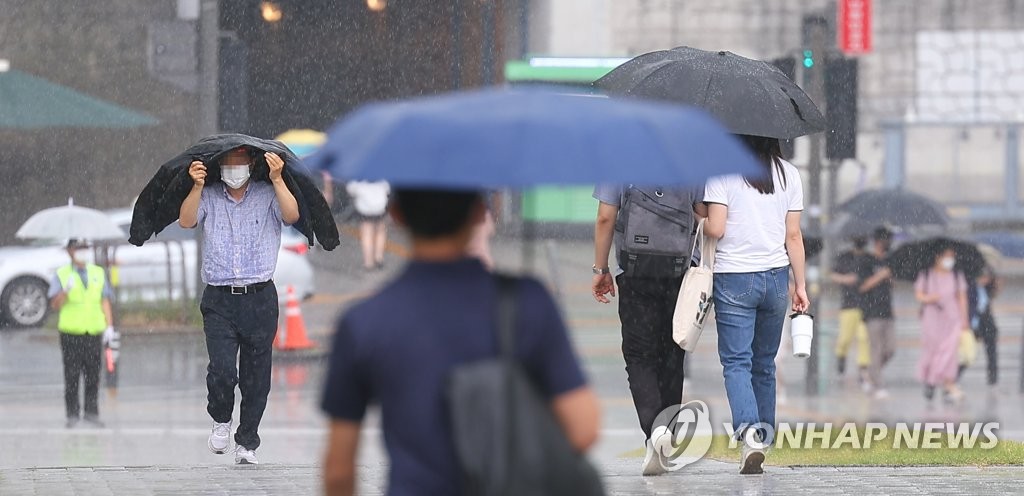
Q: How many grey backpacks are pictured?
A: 1